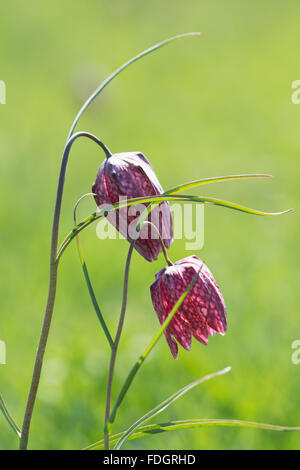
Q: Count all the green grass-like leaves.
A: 8